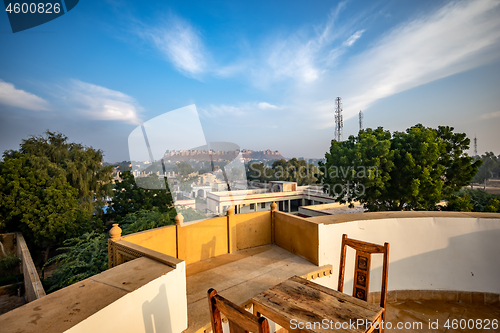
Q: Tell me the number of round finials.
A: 4